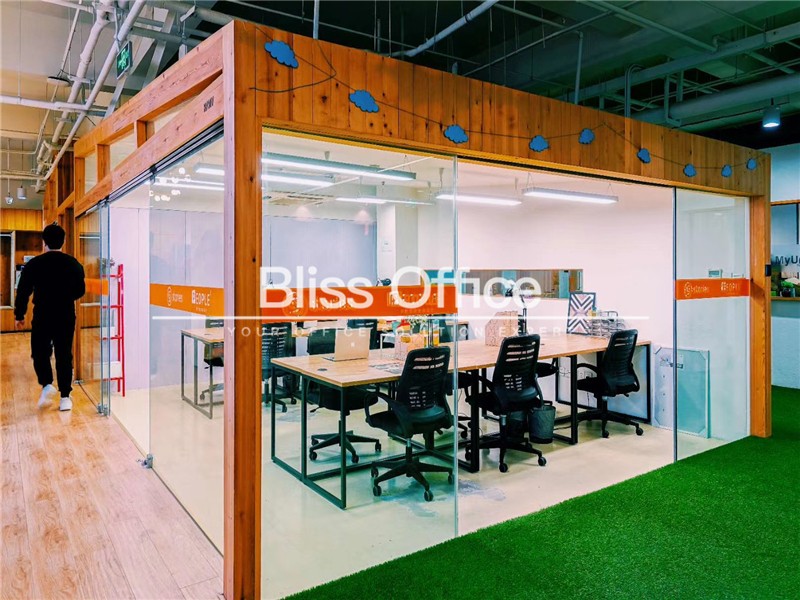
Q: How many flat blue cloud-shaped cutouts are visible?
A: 9